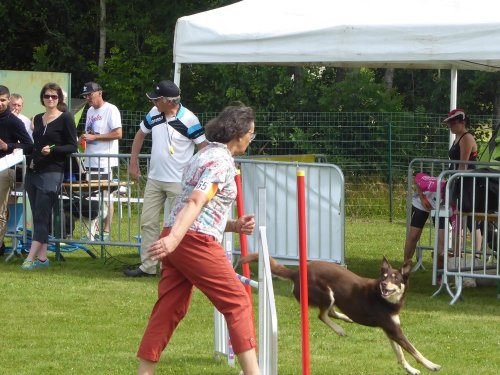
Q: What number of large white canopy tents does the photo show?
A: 1